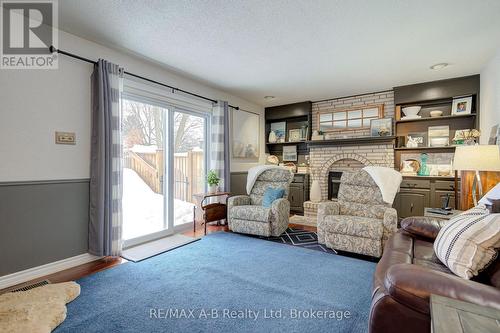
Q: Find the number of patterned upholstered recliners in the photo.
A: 2